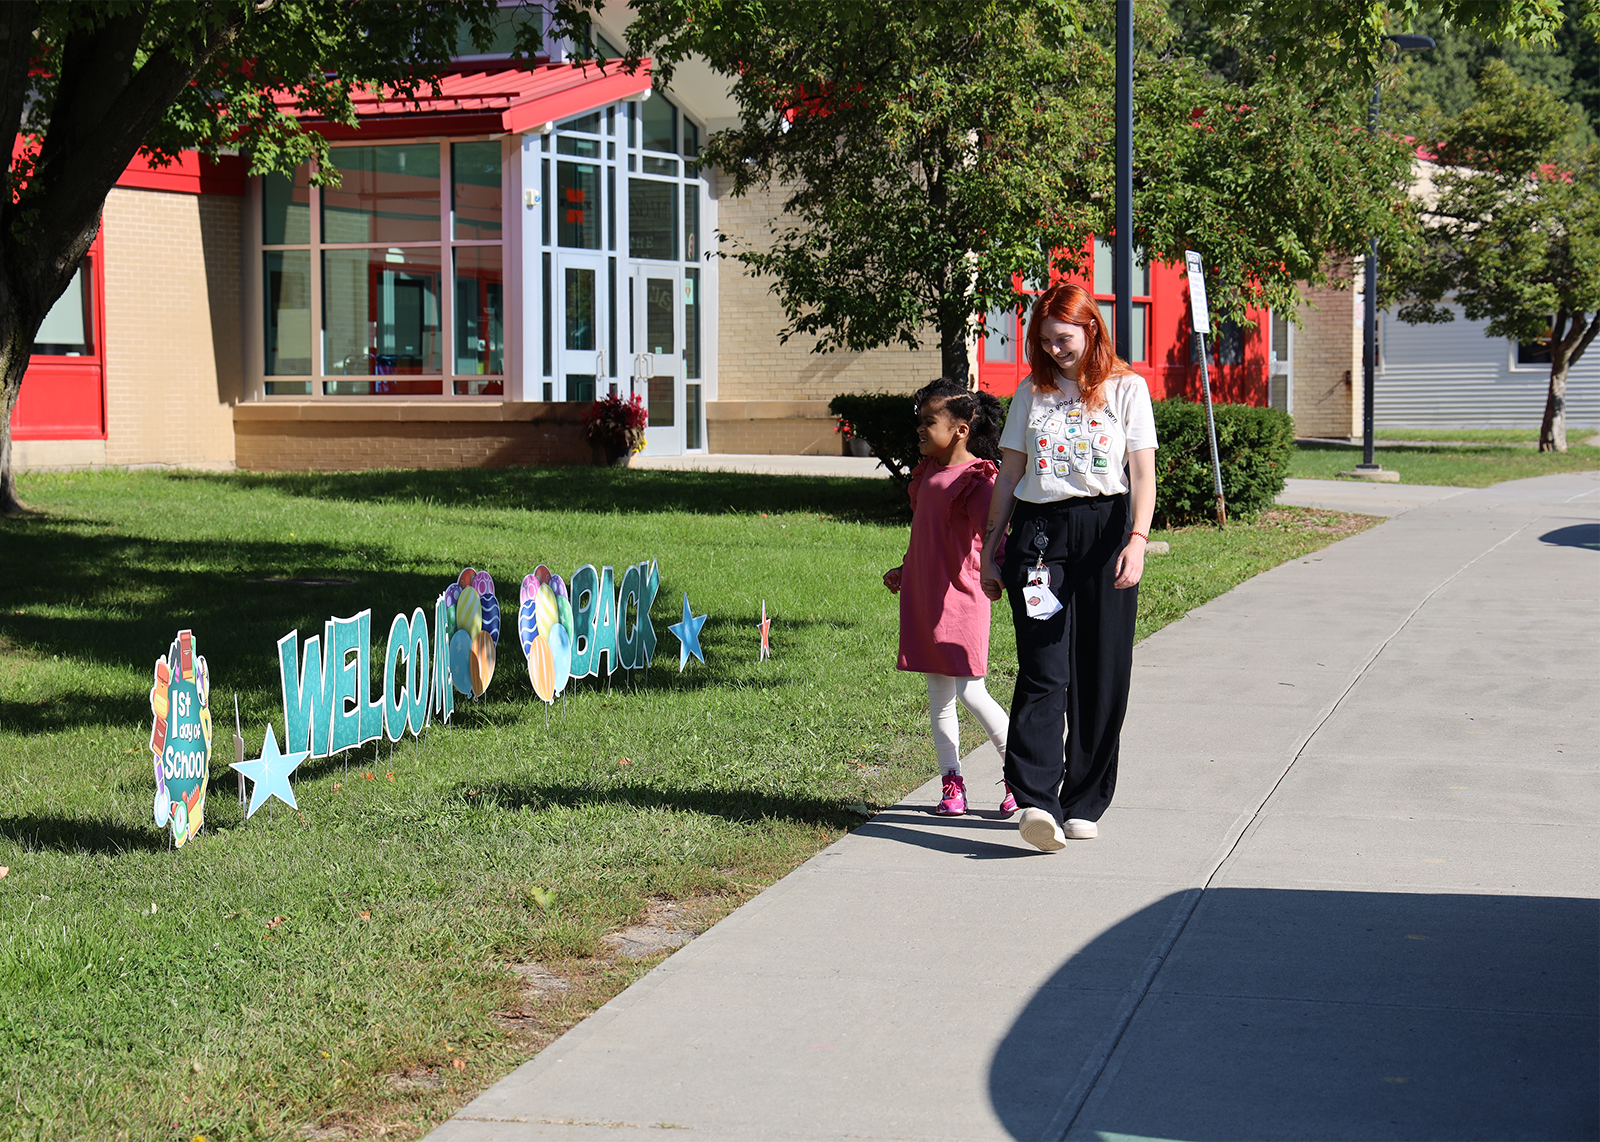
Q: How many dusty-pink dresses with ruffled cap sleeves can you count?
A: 1